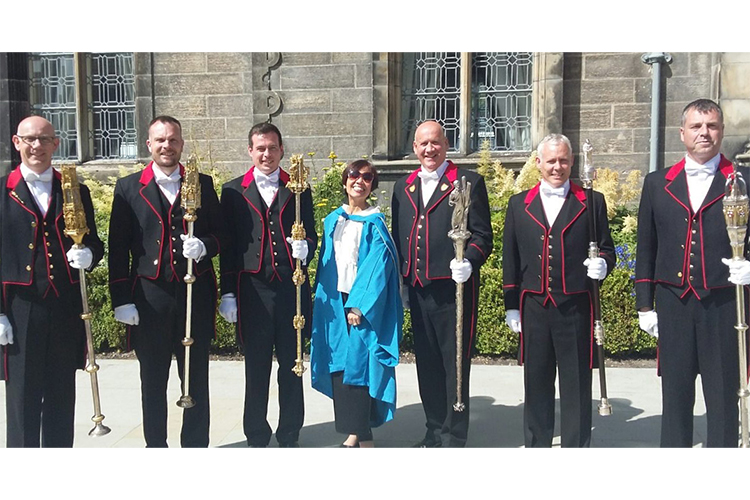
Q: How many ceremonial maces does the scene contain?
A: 6